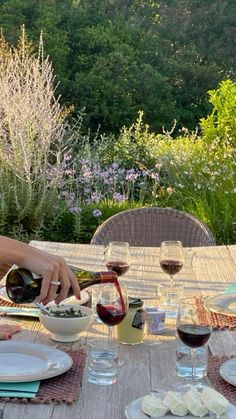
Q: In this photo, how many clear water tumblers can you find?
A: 4